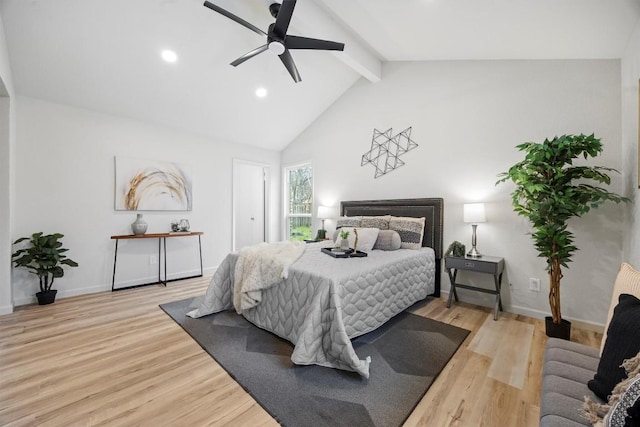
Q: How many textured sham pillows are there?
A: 3